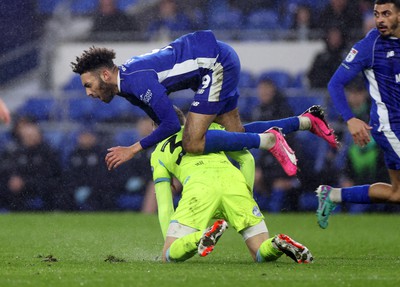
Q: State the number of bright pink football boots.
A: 2